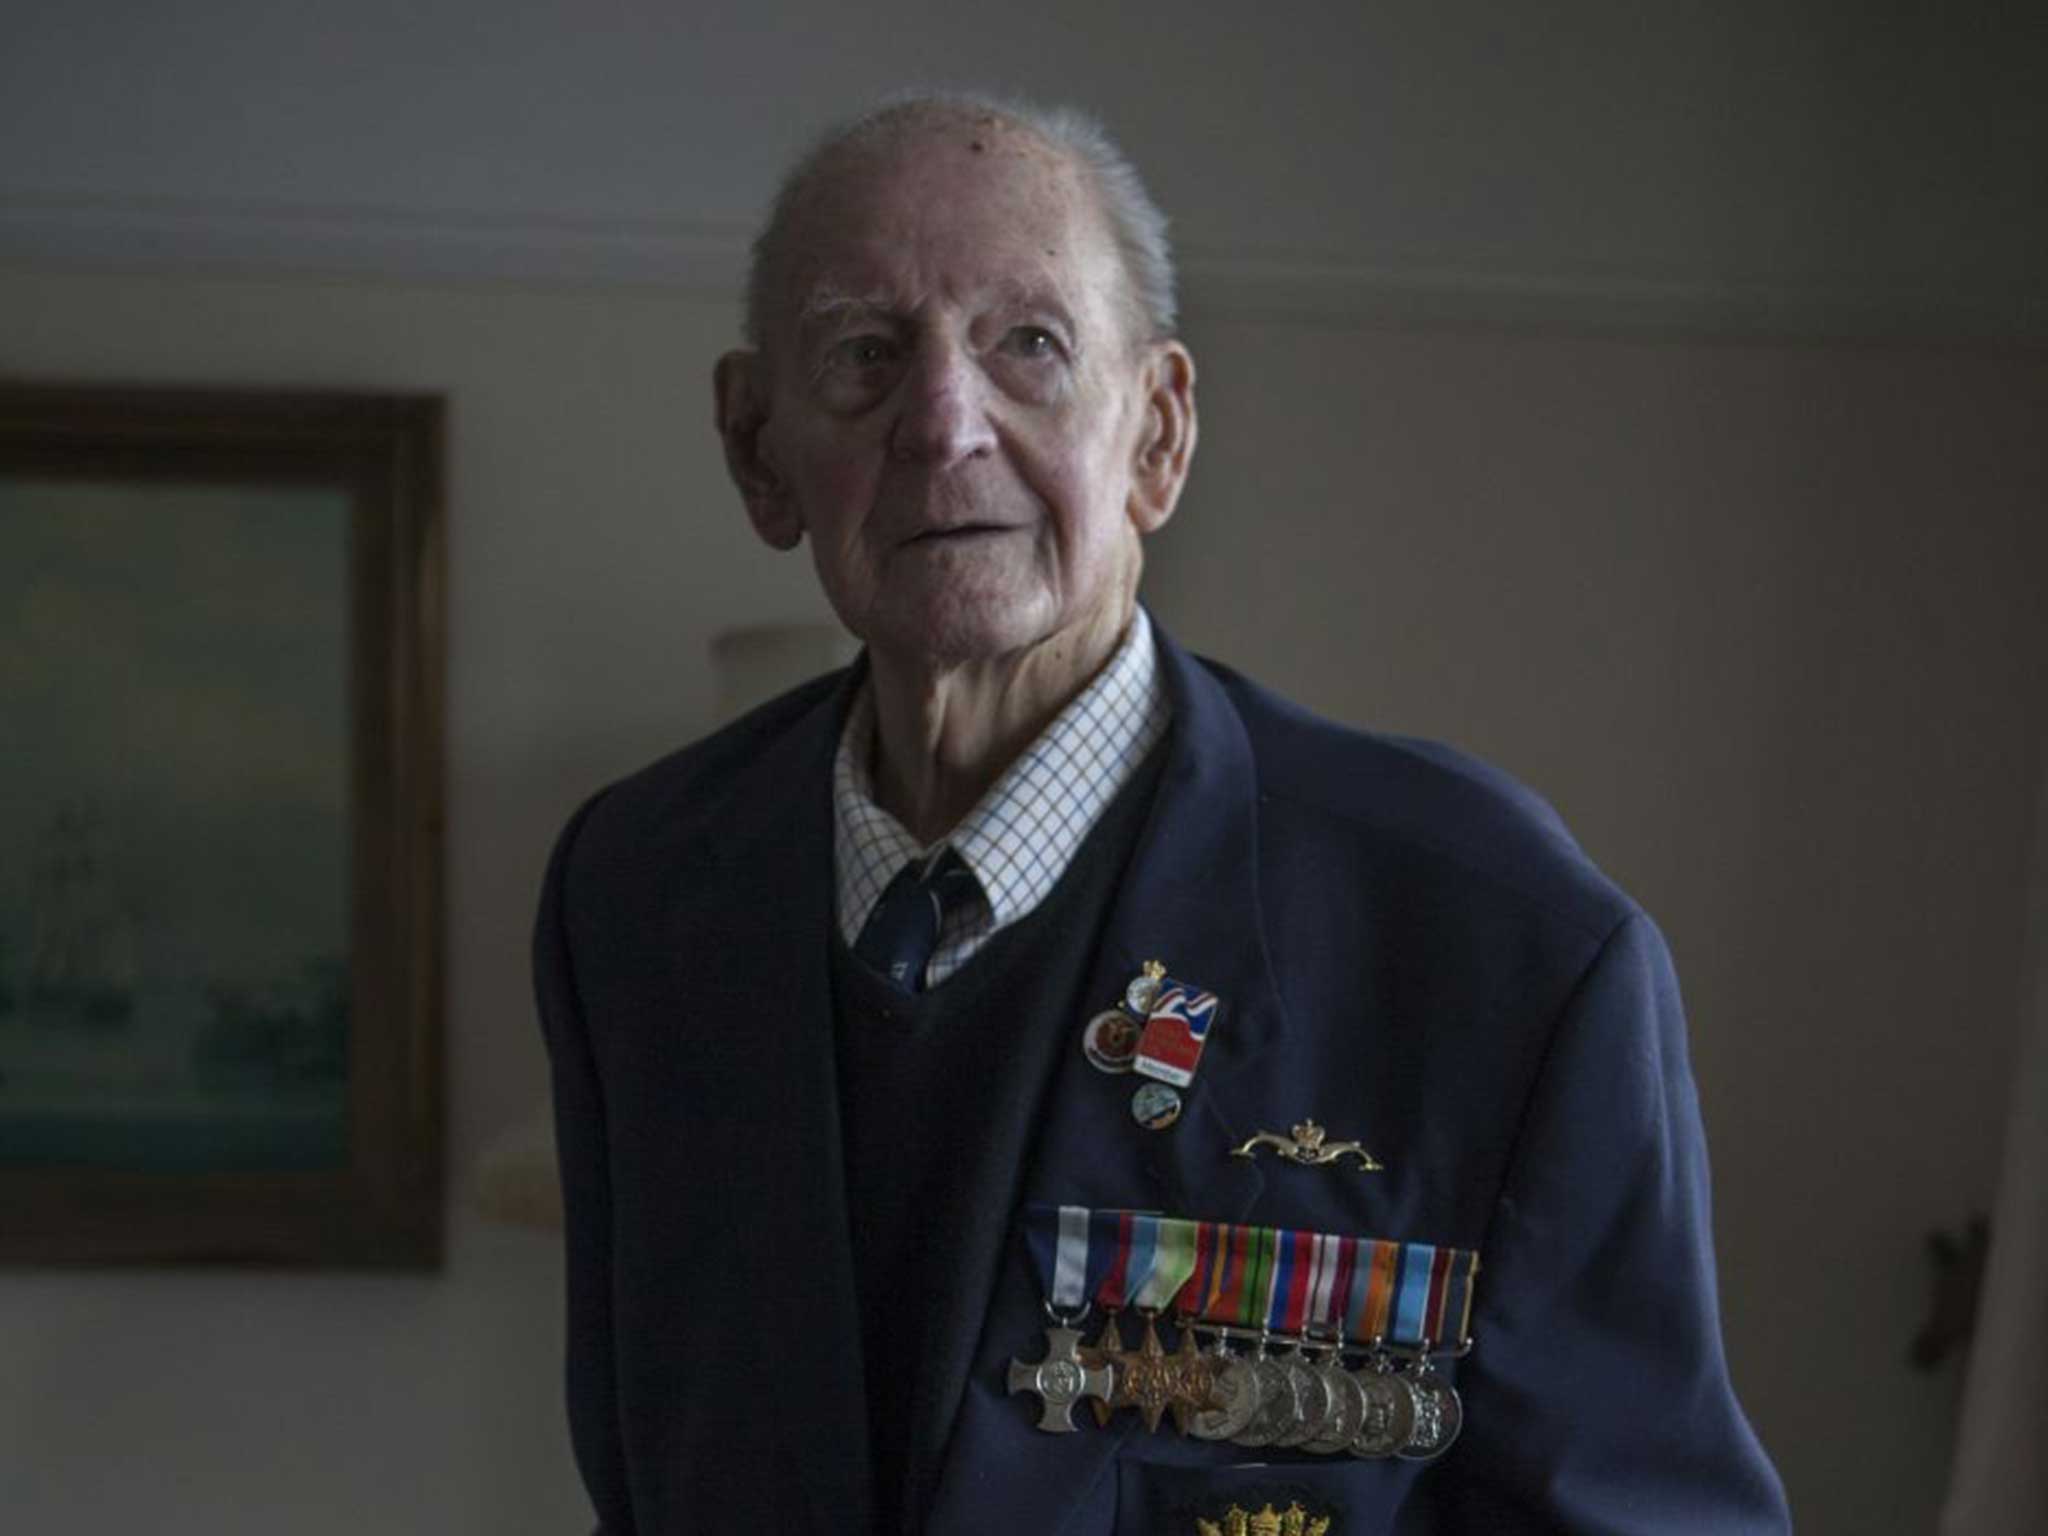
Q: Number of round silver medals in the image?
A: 6